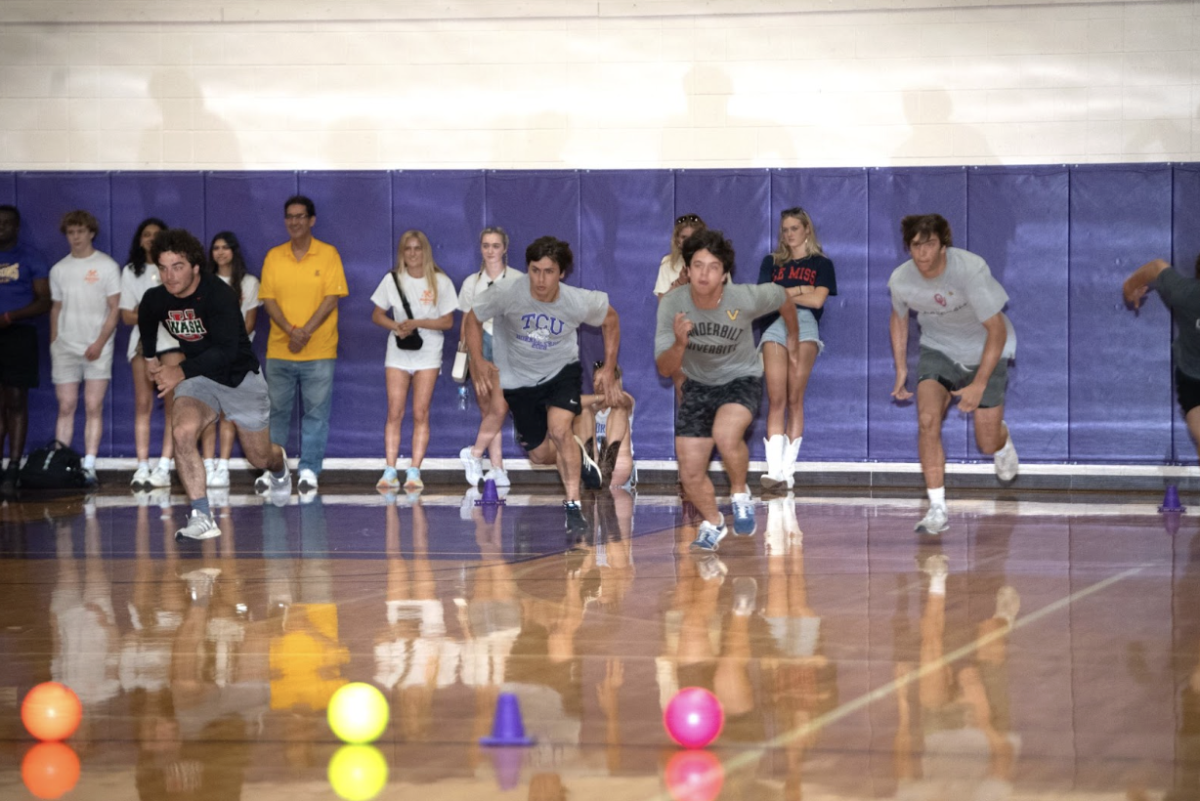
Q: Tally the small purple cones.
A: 3